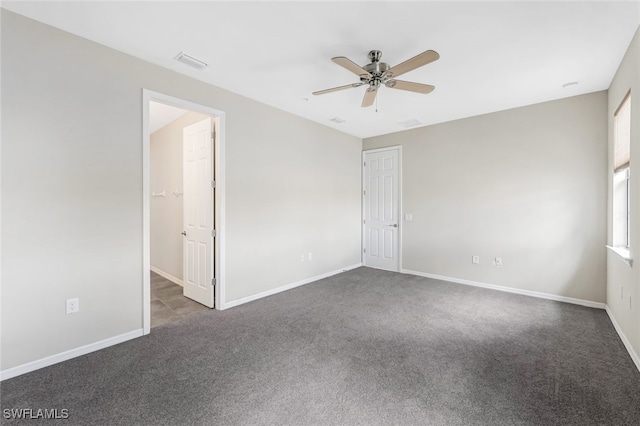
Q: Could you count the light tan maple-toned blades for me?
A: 5